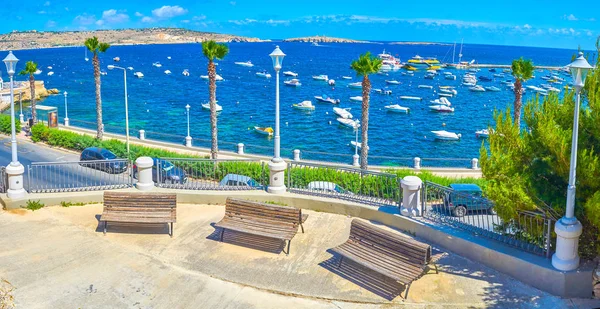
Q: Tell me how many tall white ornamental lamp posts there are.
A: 3